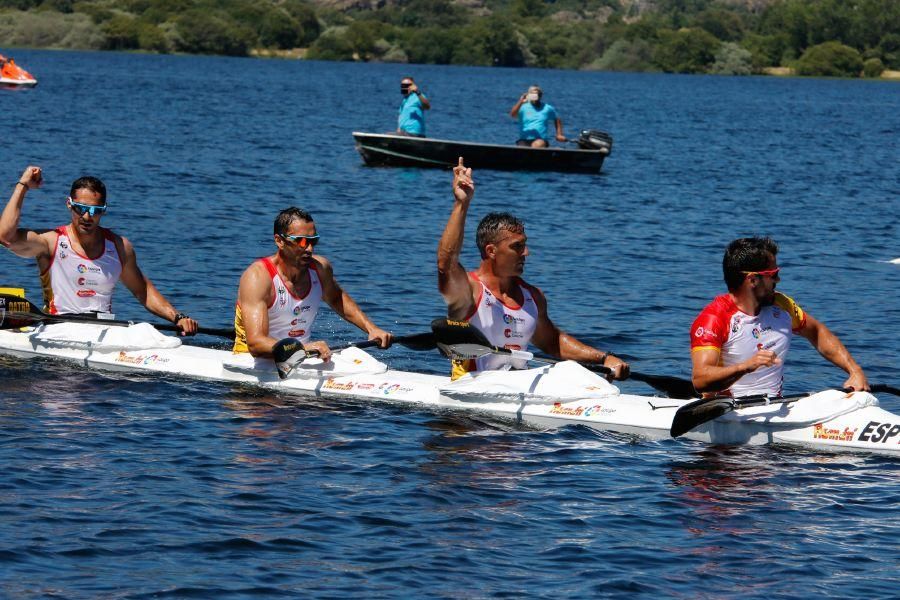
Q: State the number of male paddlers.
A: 4